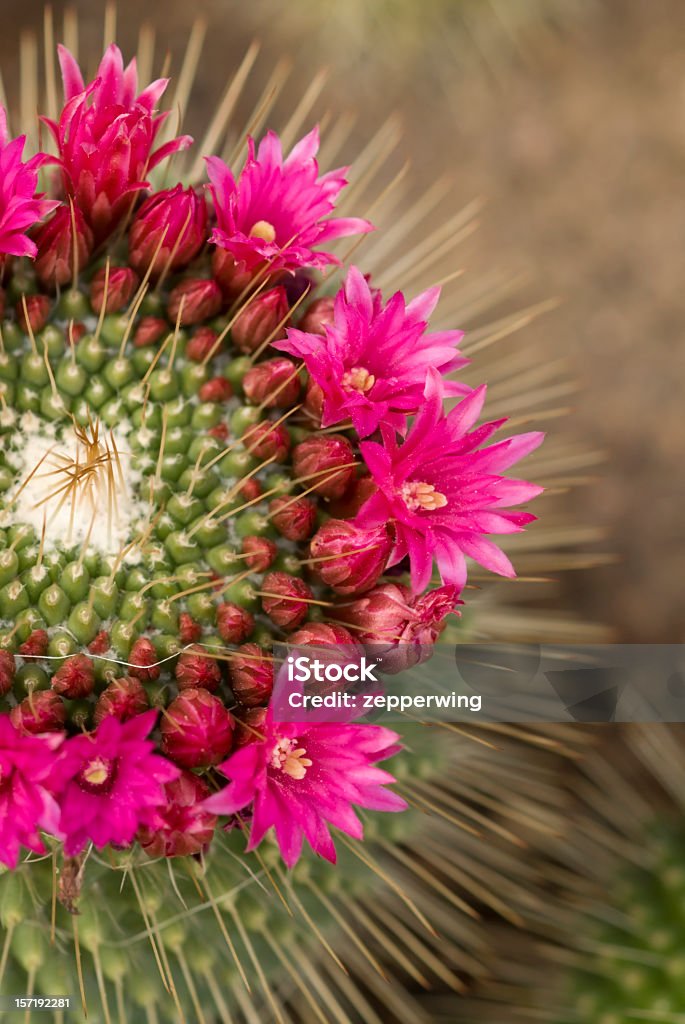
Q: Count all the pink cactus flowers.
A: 8